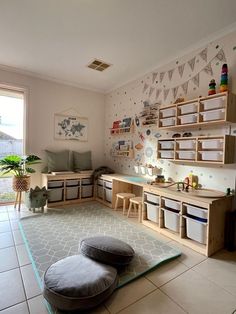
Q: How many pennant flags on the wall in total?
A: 15